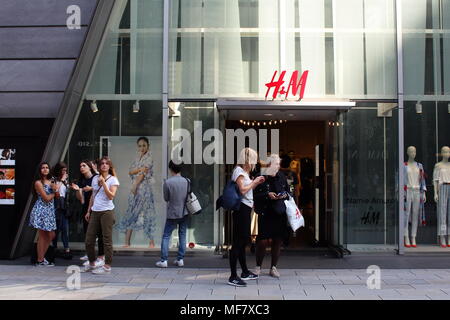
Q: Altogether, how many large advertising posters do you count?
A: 1